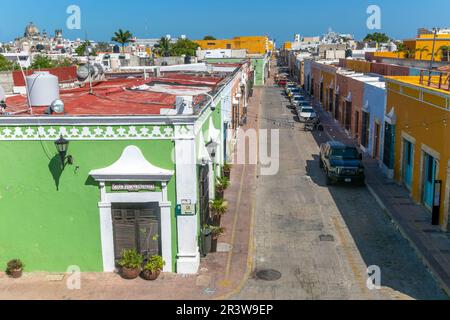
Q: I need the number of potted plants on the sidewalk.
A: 7